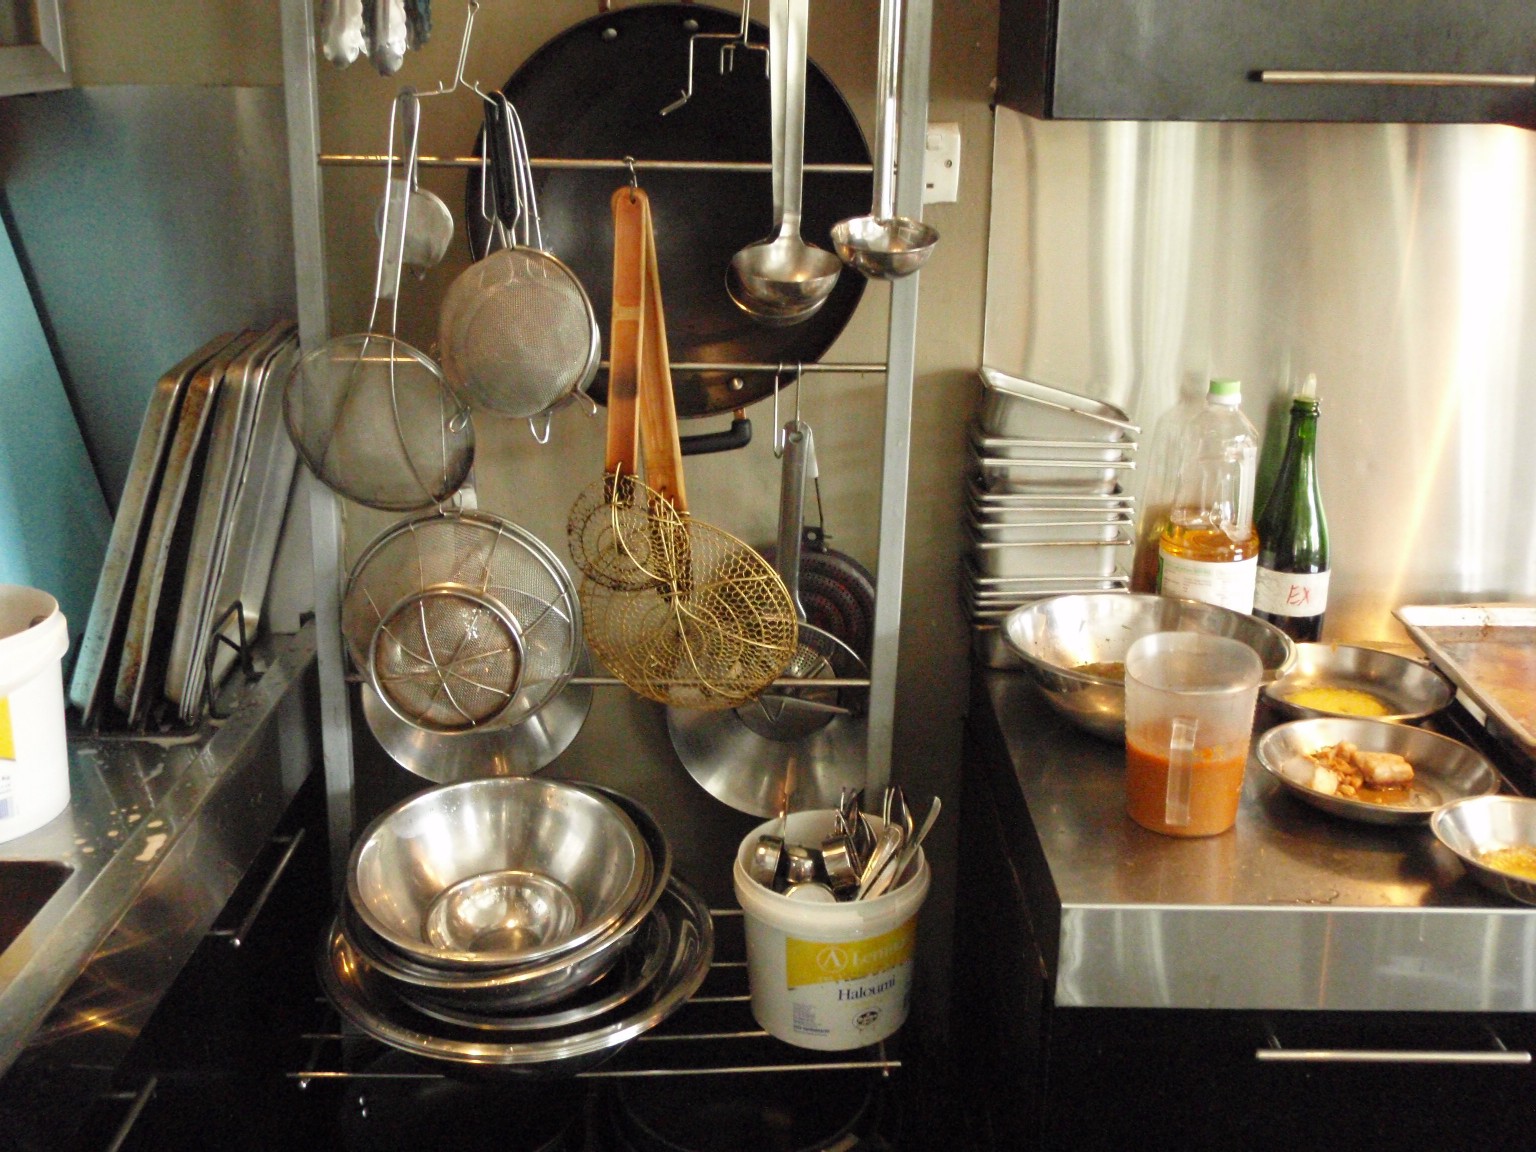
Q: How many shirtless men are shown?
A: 0